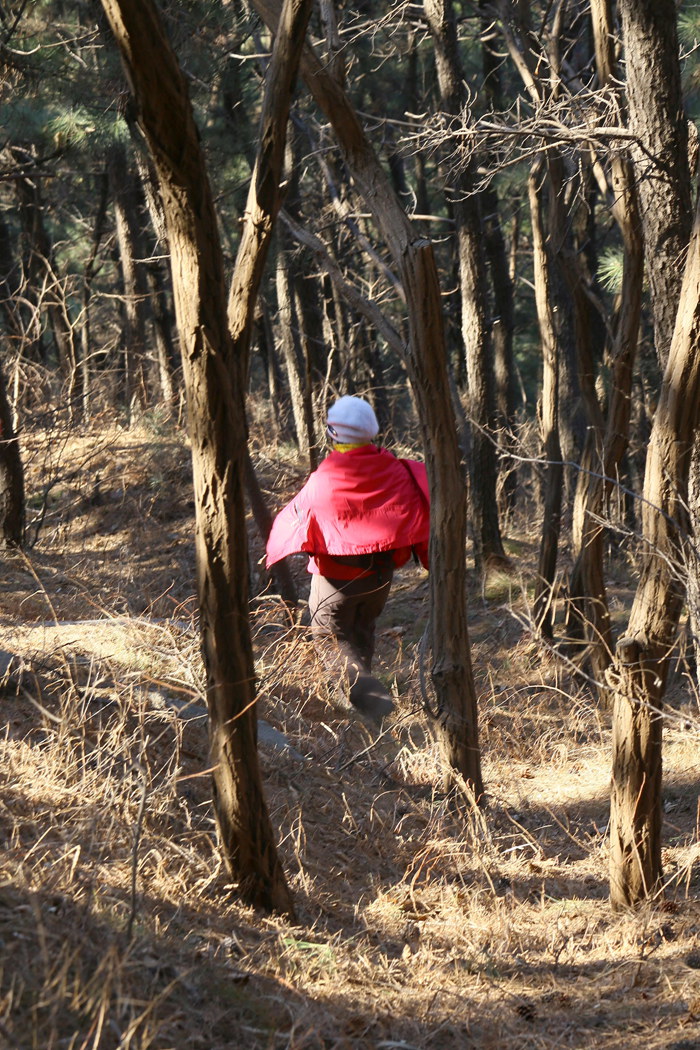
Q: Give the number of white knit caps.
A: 1